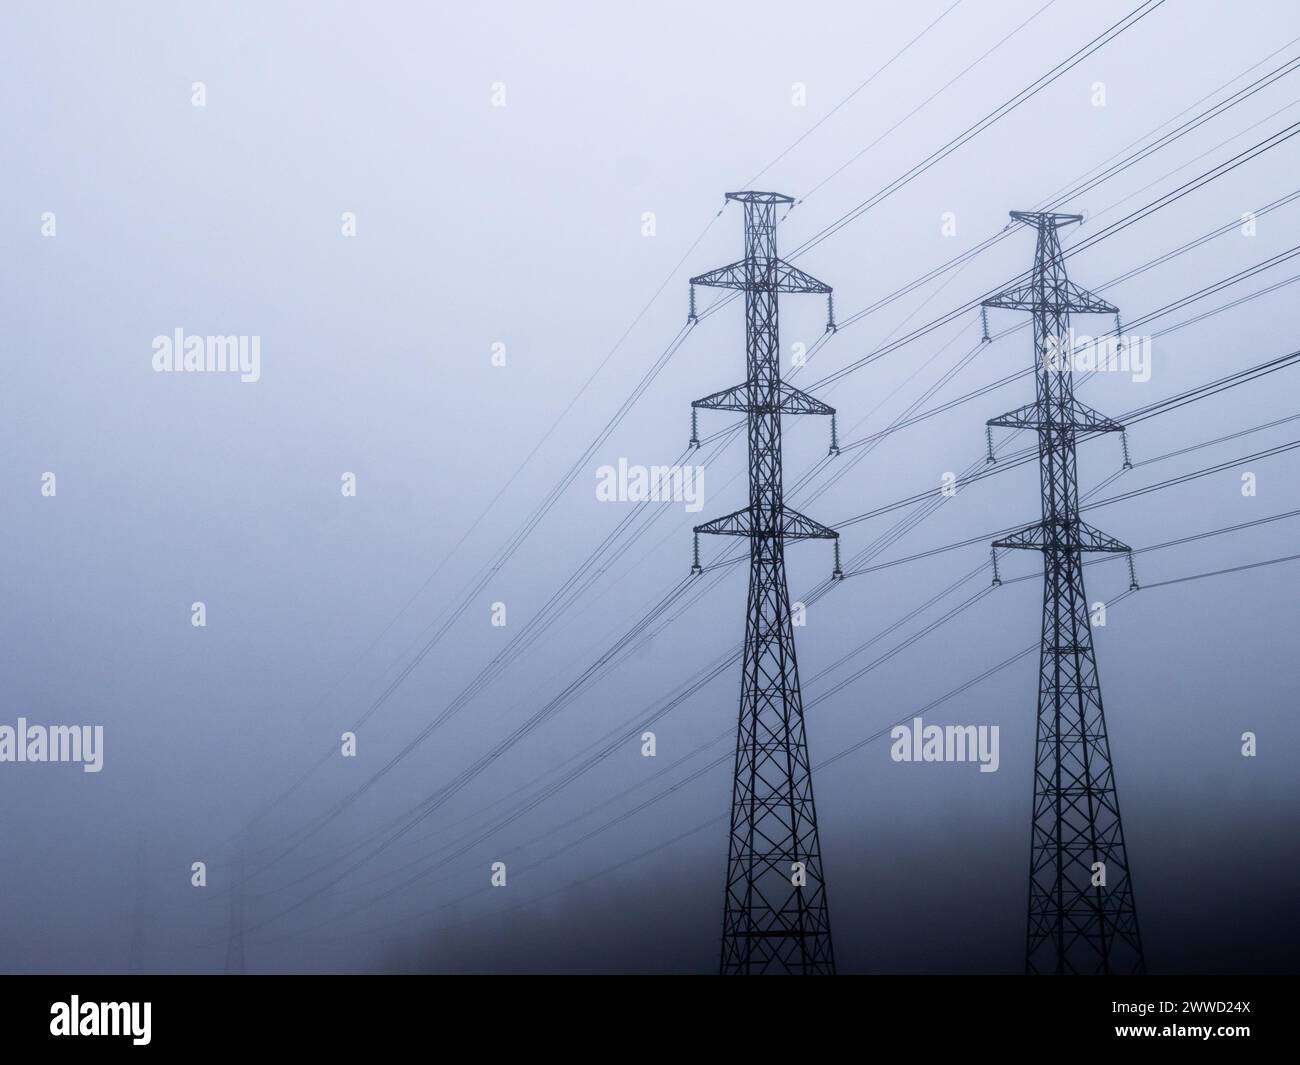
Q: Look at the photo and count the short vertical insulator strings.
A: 12